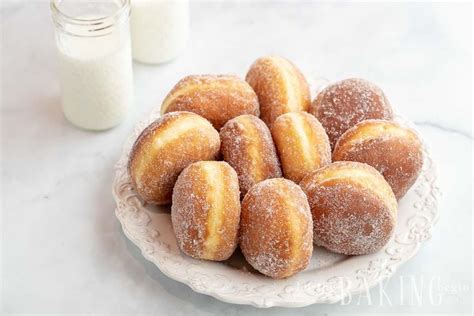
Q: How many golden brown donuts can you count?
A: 10